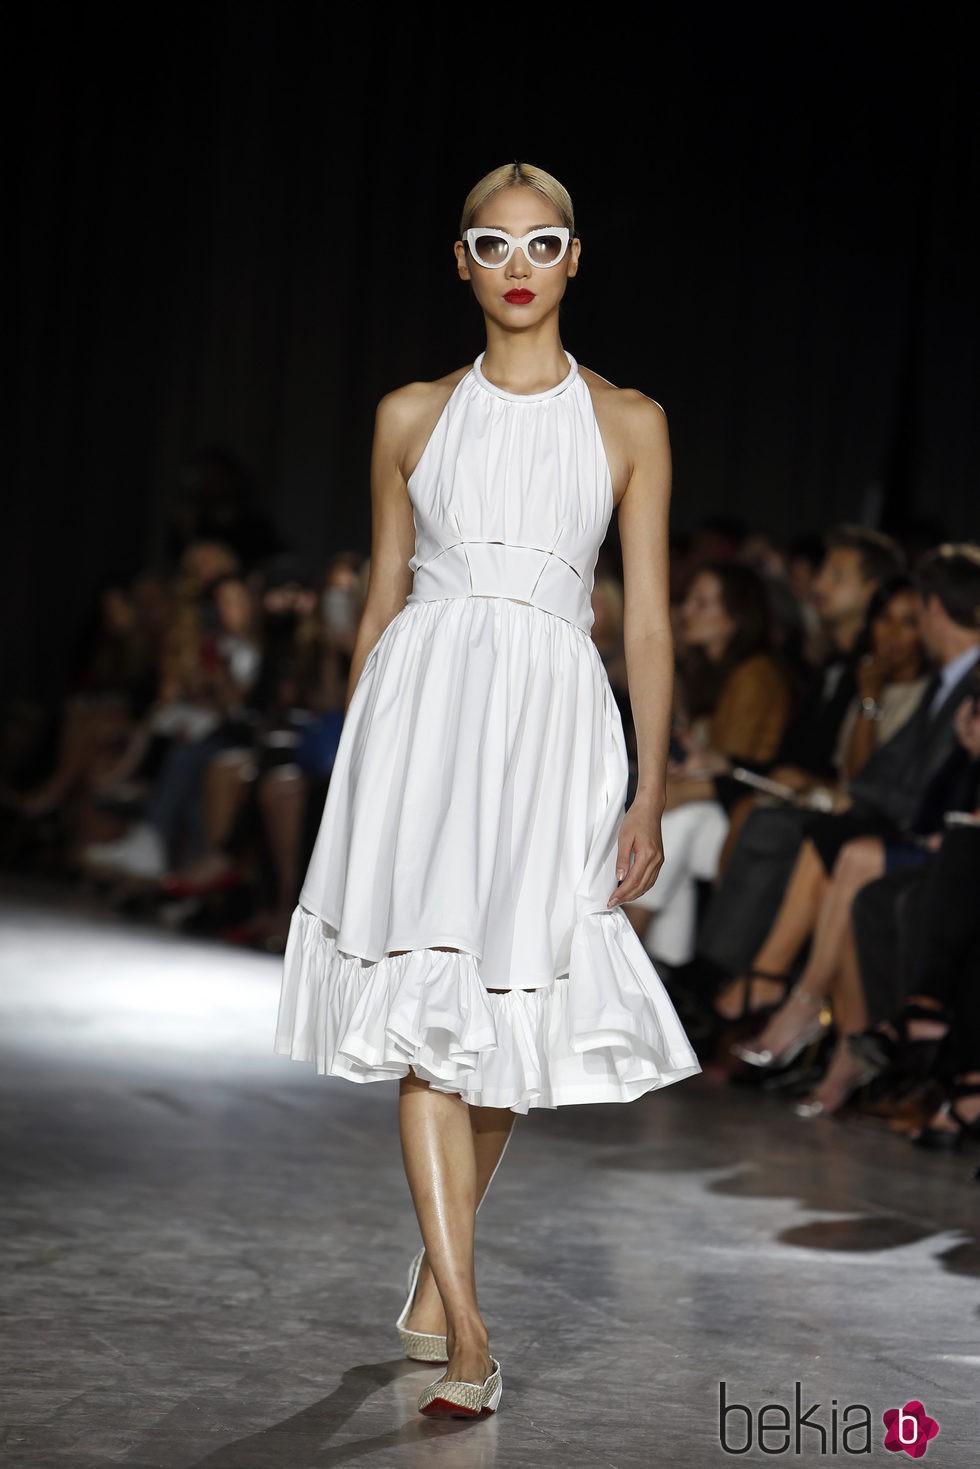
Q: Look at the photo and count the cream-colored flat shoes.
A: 2